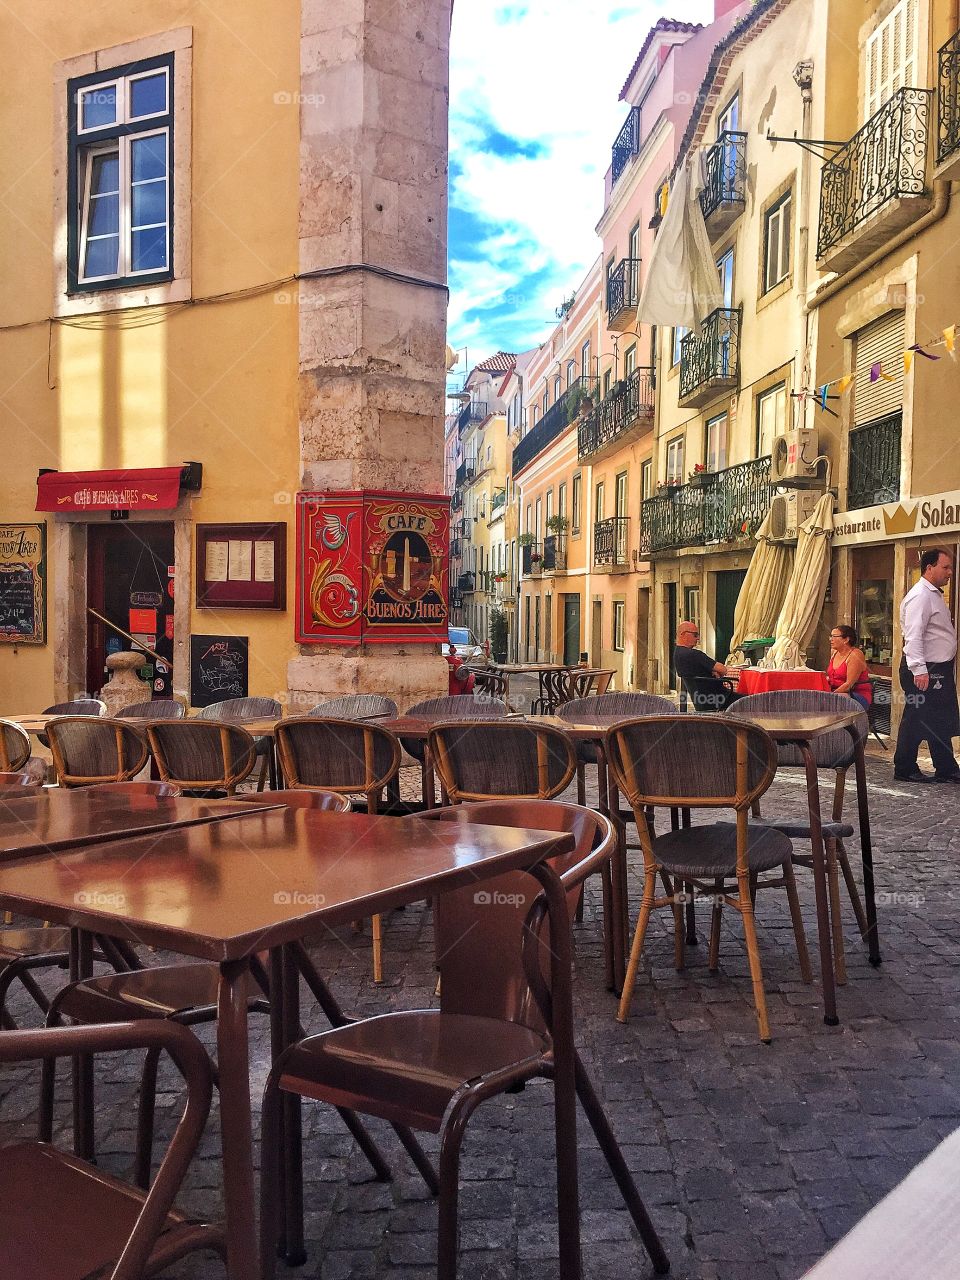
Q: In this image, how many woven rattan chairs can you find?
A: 13